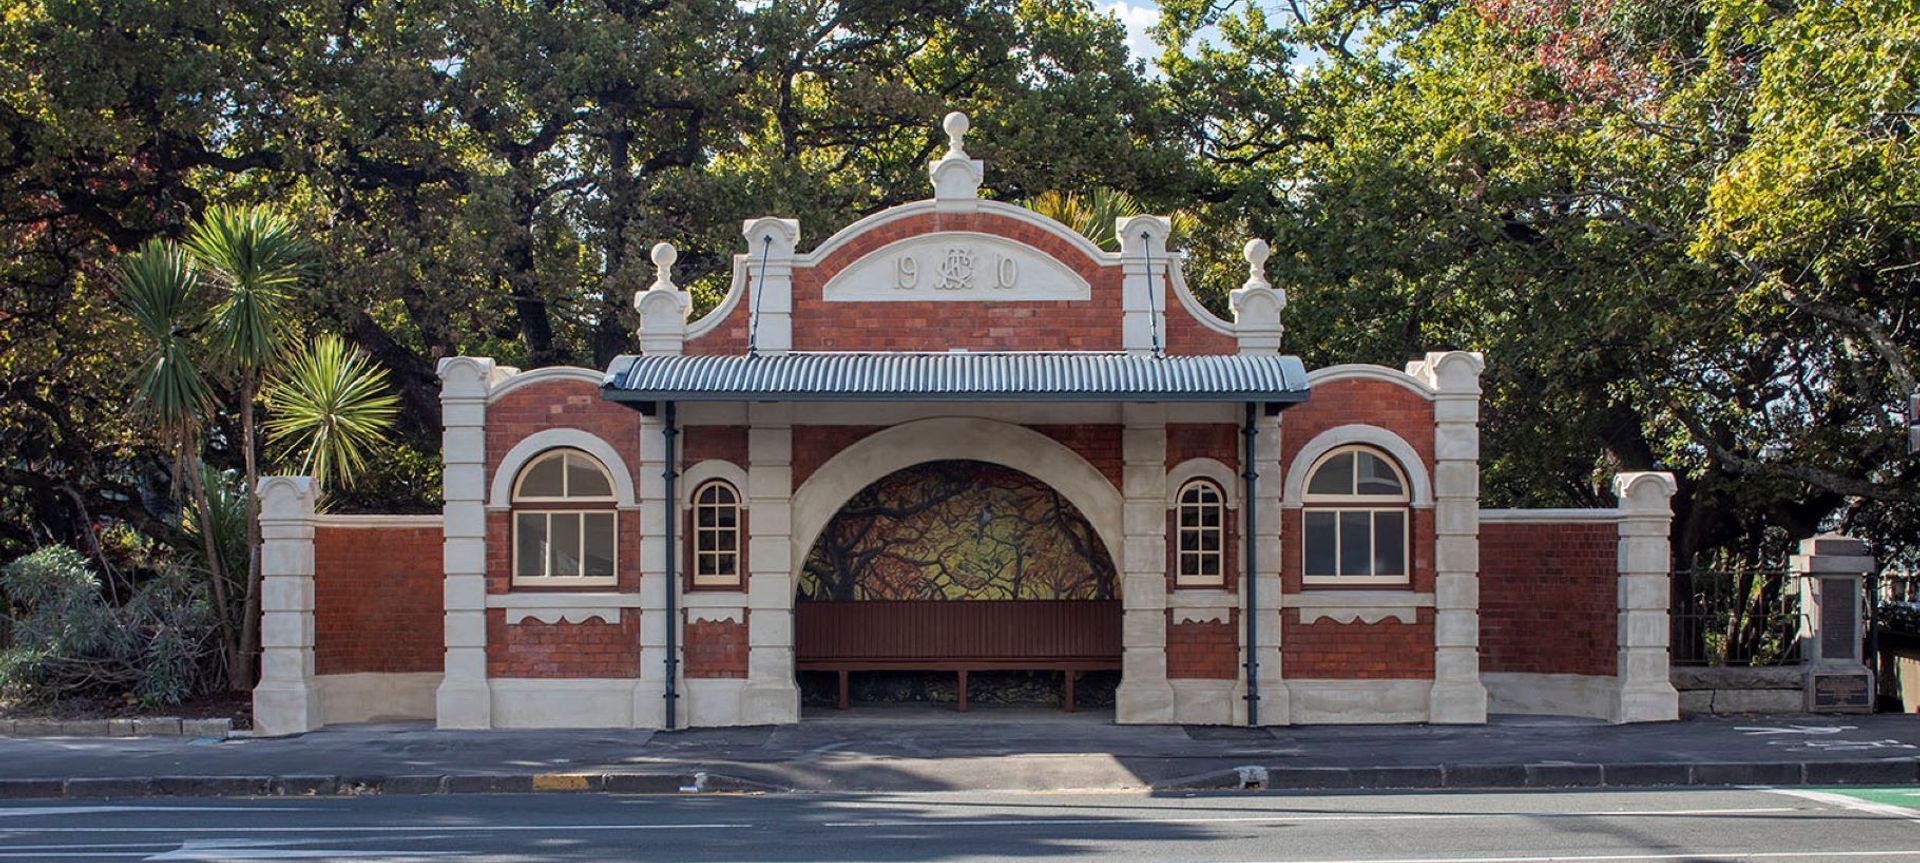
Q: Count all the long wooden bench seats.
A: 1